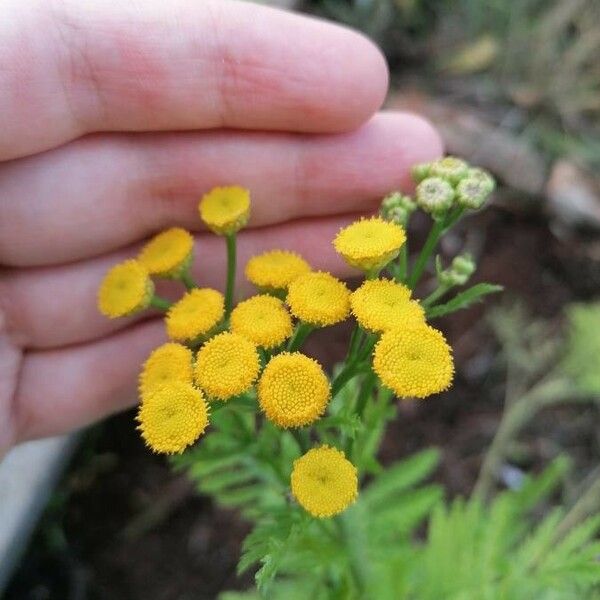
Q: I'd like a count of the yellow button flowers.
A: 15